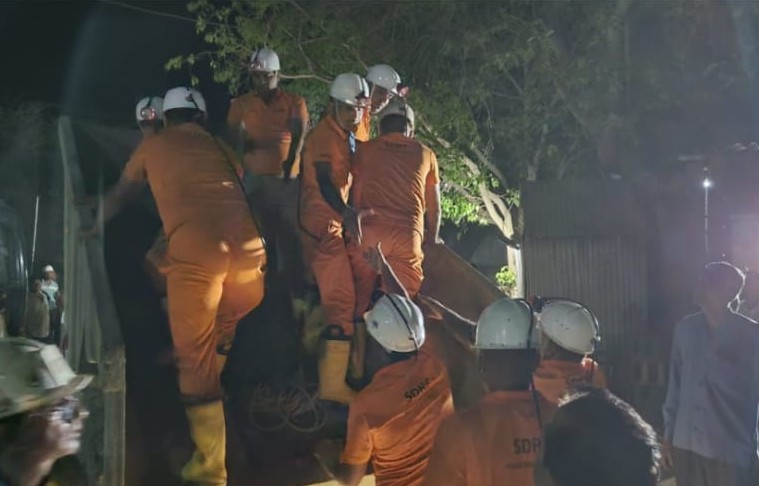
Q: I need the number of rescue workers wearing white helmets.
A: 9